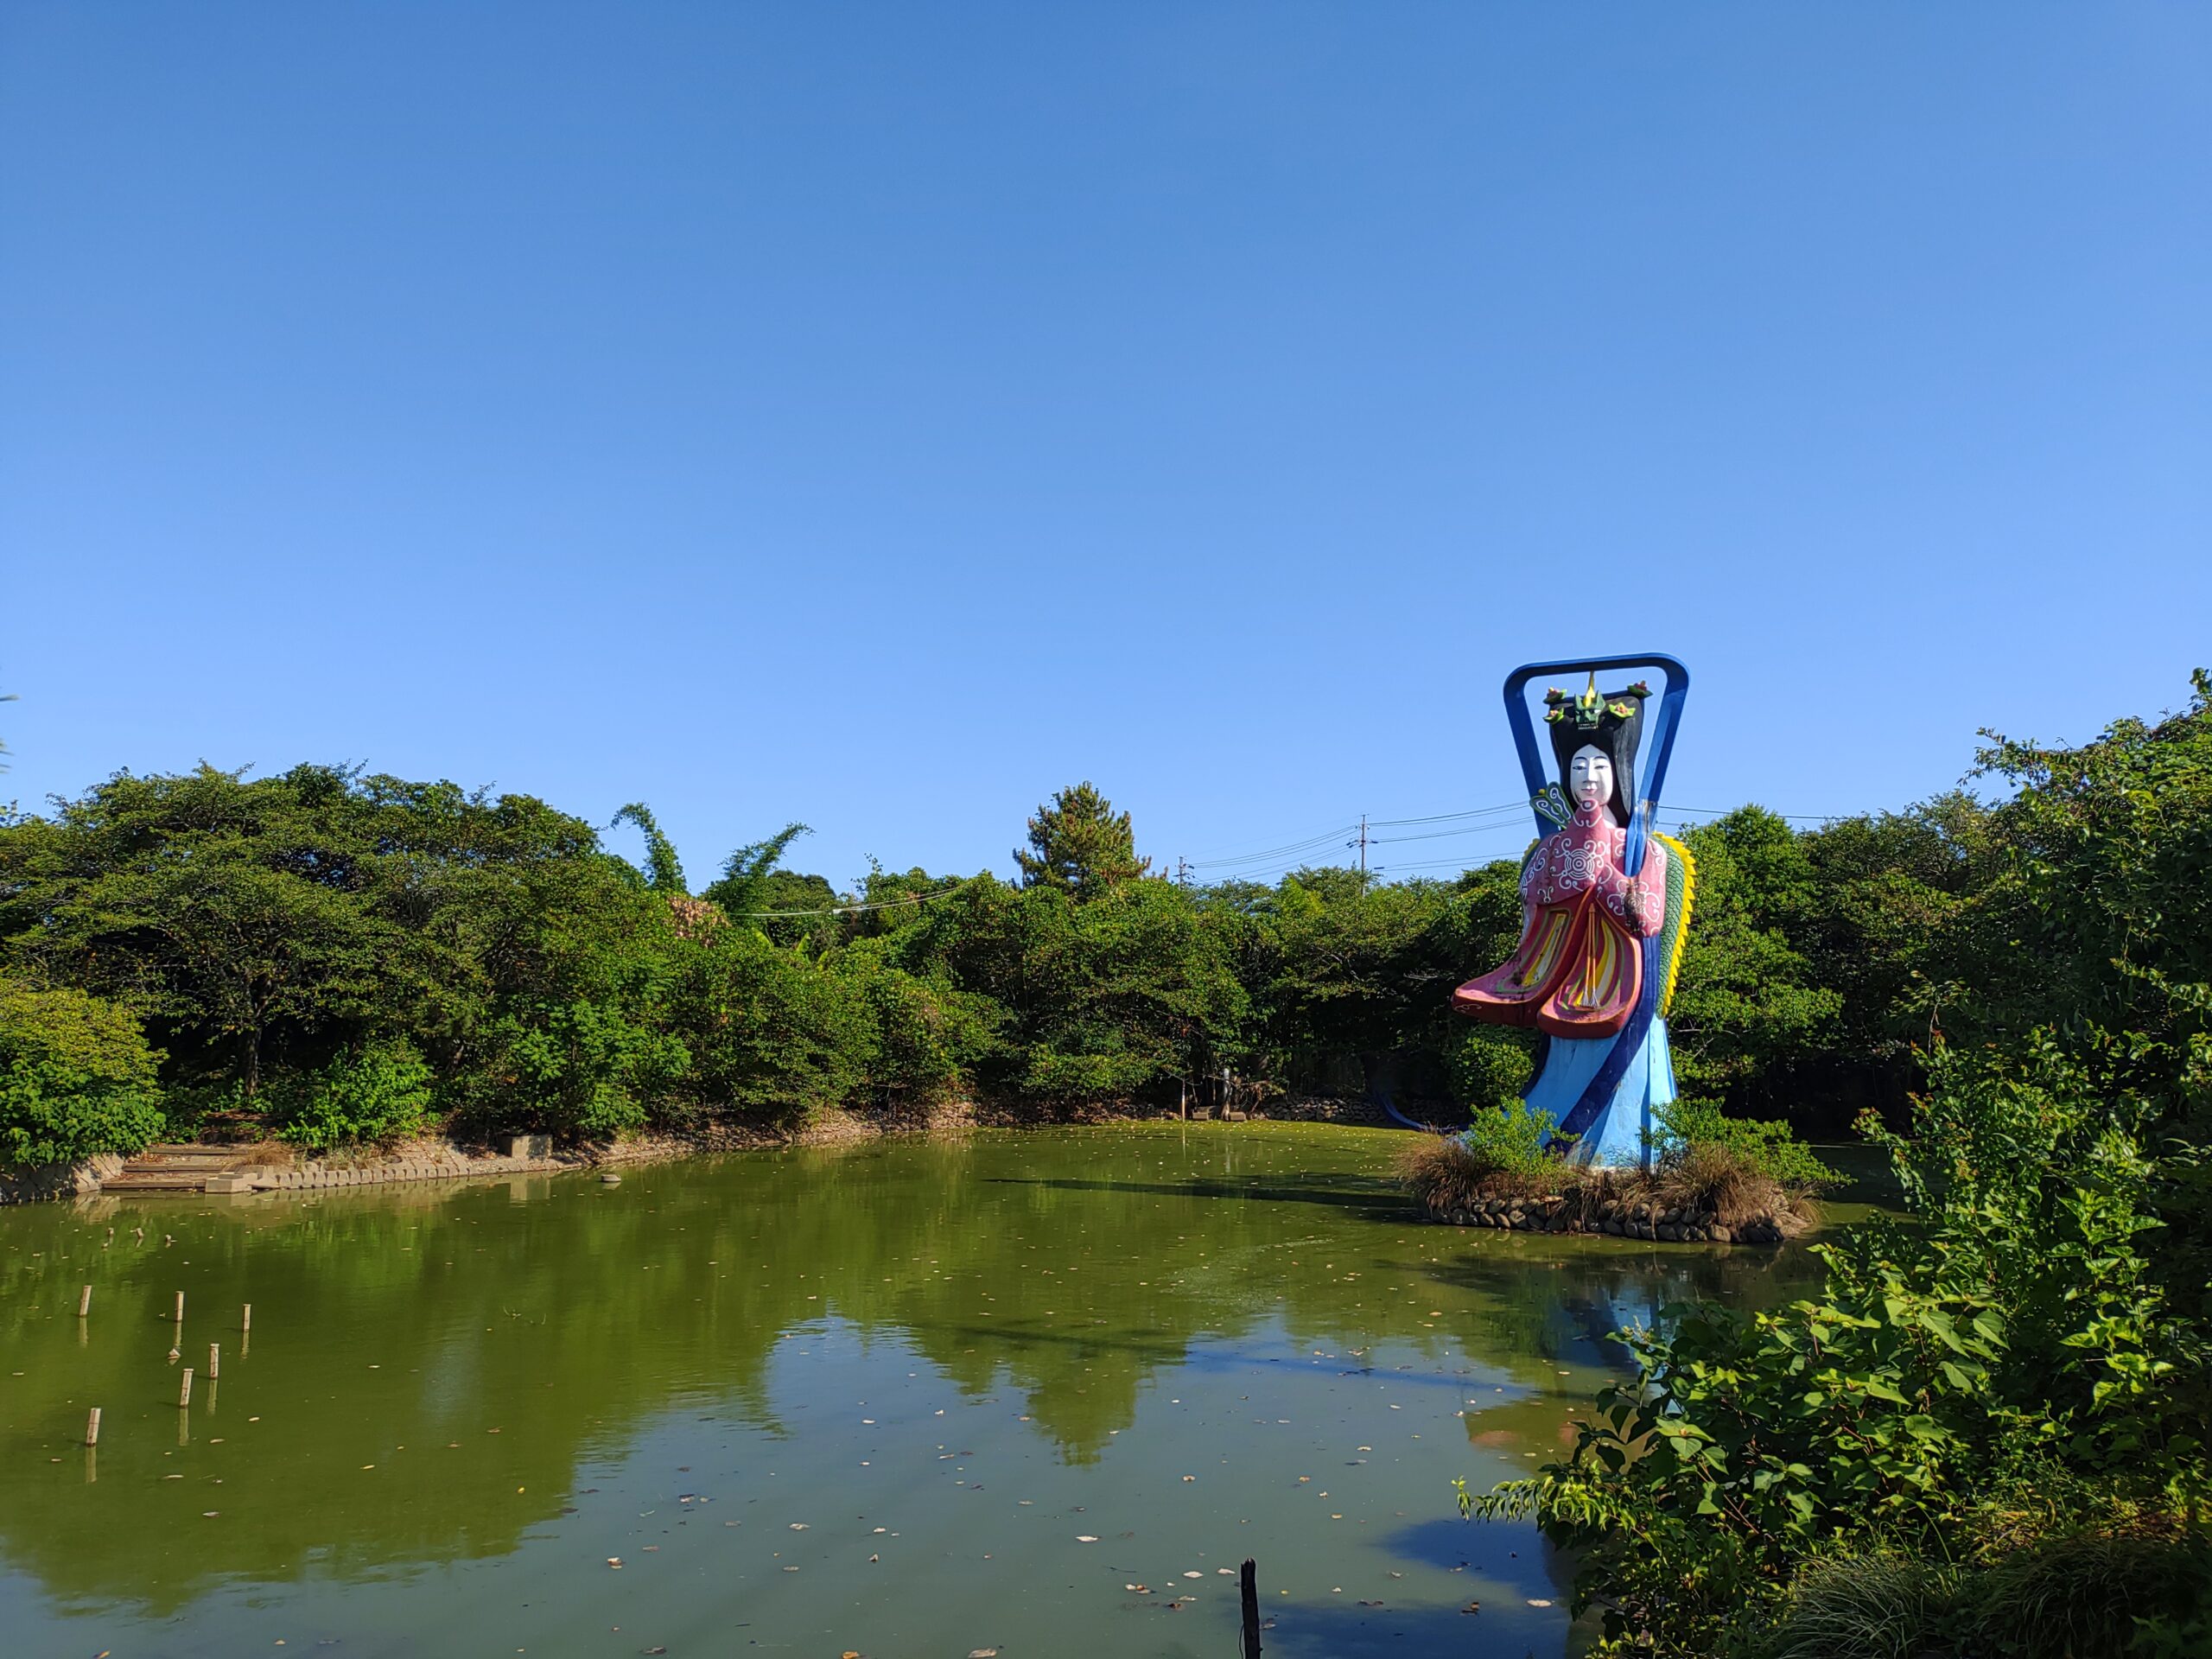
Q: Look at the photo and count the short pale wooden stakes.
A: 6